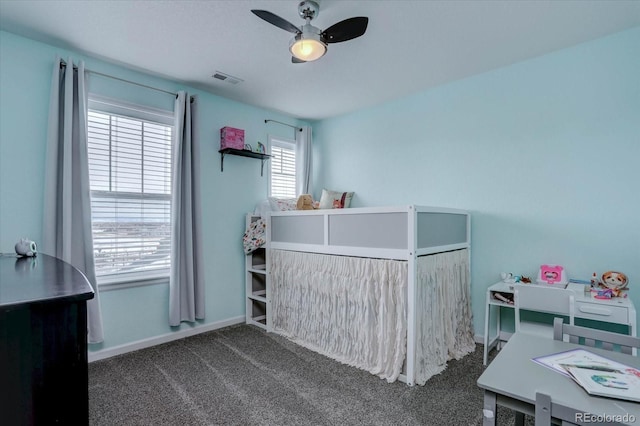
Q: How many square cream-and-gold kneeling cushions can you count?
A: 0